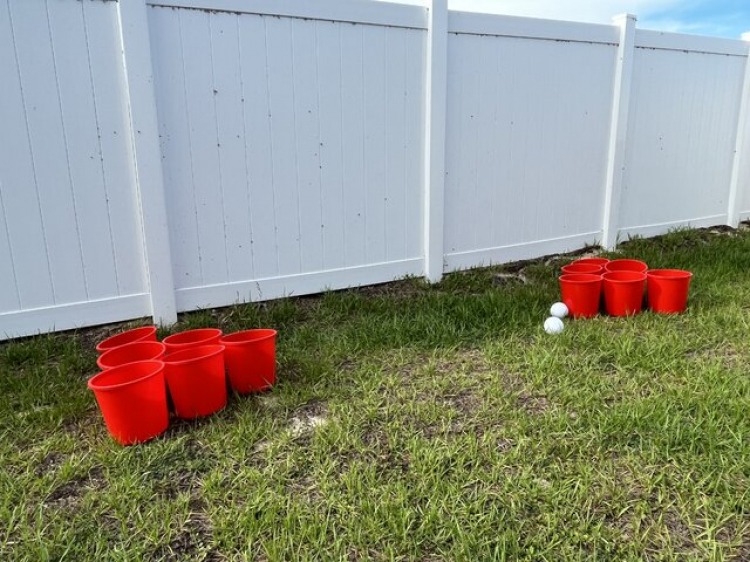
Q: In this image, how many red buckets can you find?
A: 12